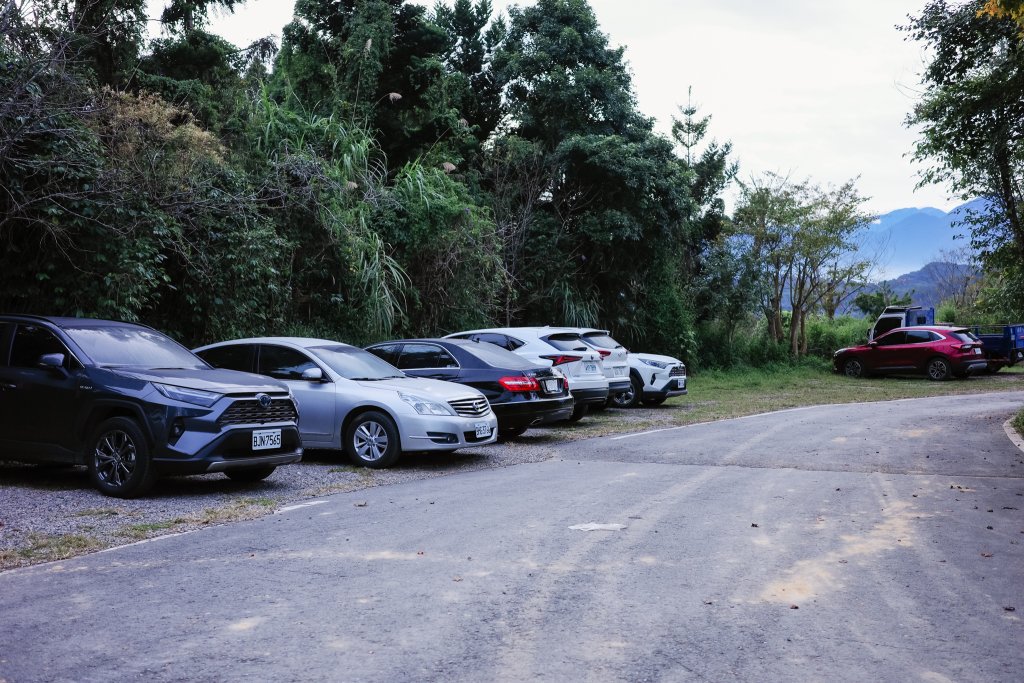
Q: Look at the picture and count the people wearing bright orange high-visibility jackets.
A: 0